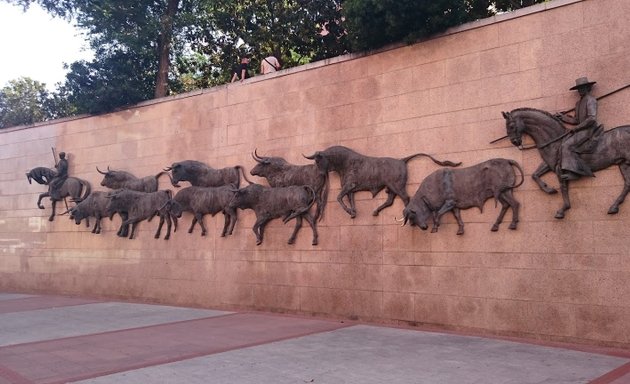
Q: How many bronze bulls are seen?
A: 9